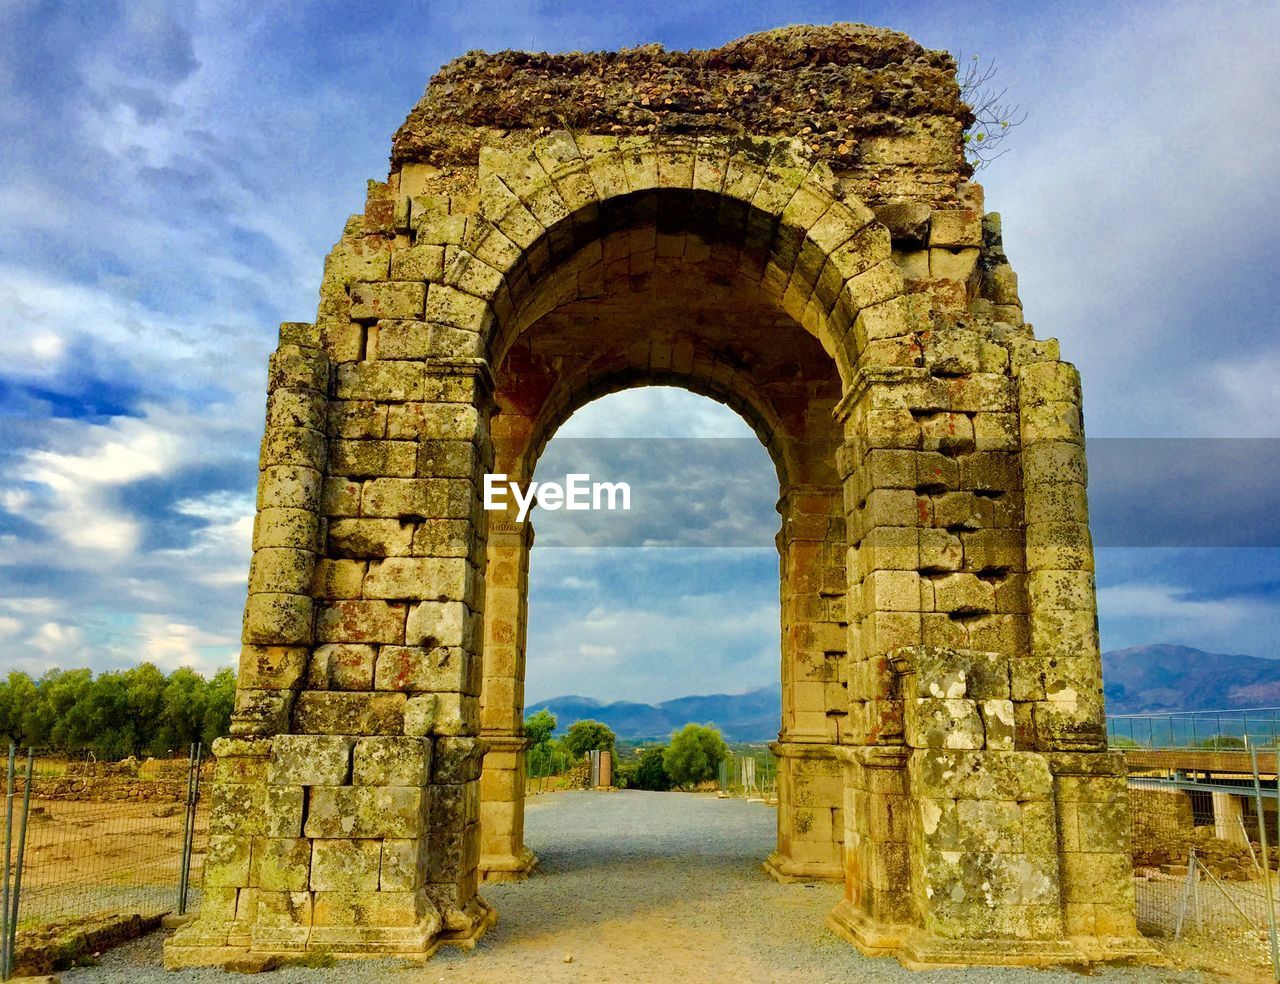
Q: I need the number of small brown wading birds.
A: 0